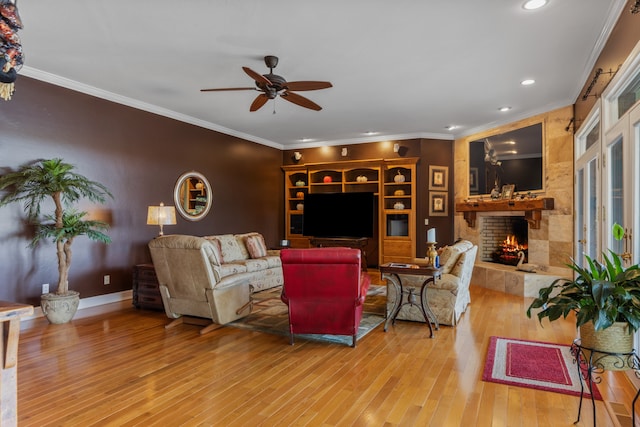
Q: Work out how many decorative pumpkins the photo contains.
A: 8